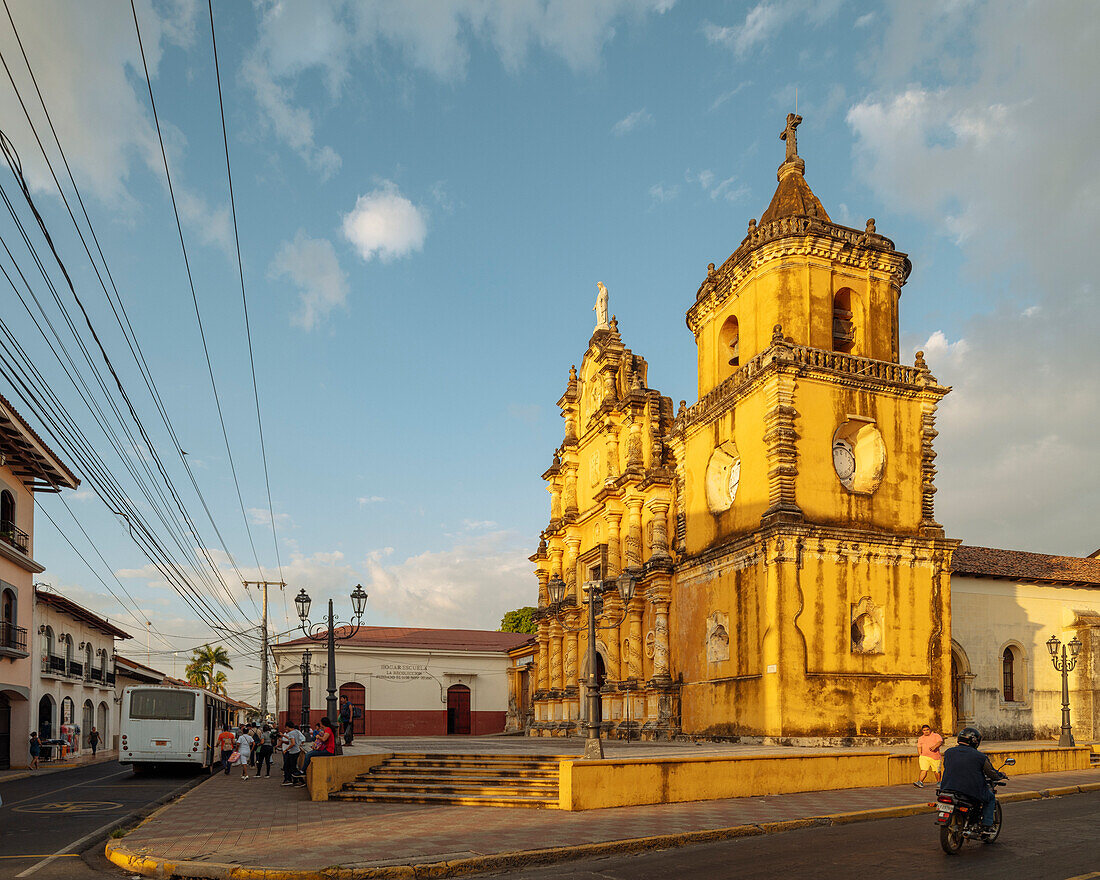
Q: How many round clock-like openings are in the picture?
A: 2